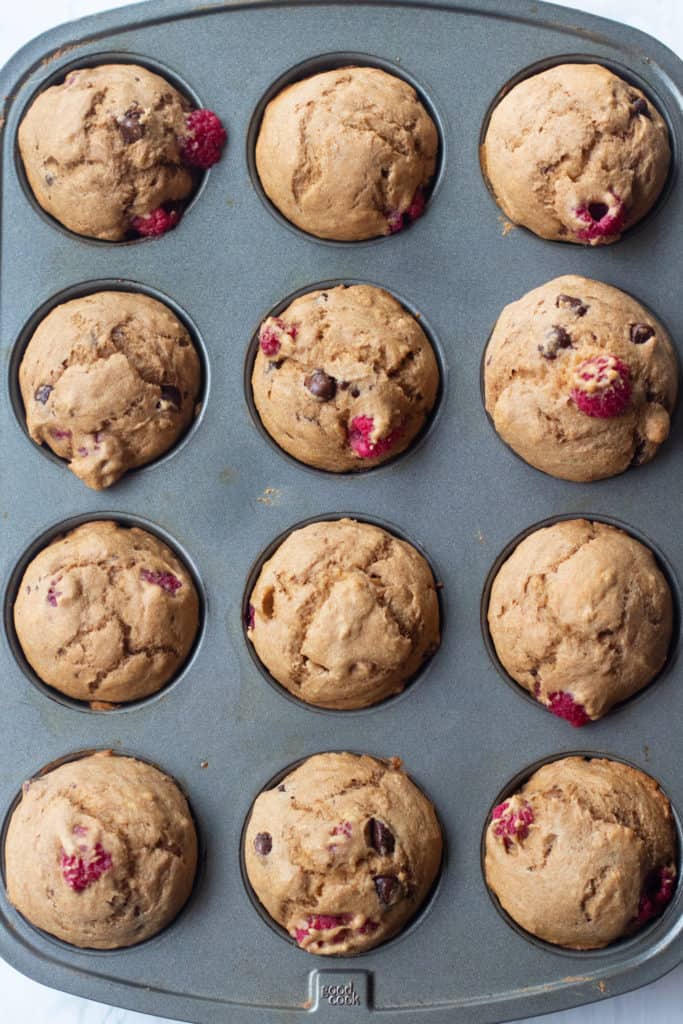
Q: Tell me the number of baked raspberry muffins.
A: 12